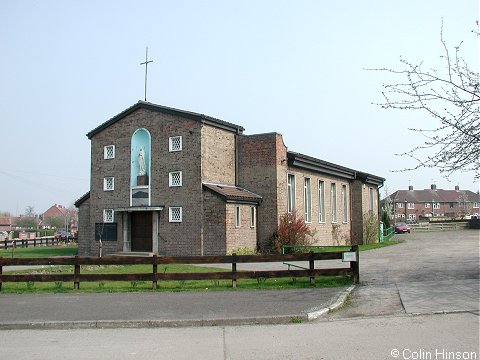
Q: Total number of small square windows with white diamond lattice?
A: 6